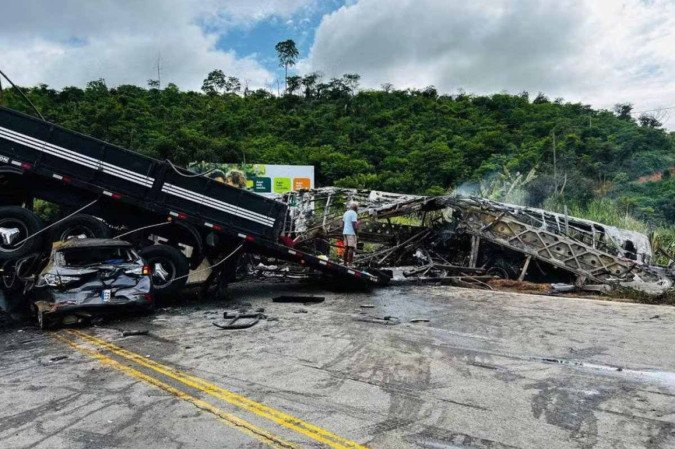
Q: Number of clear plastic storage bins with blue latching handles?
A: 0